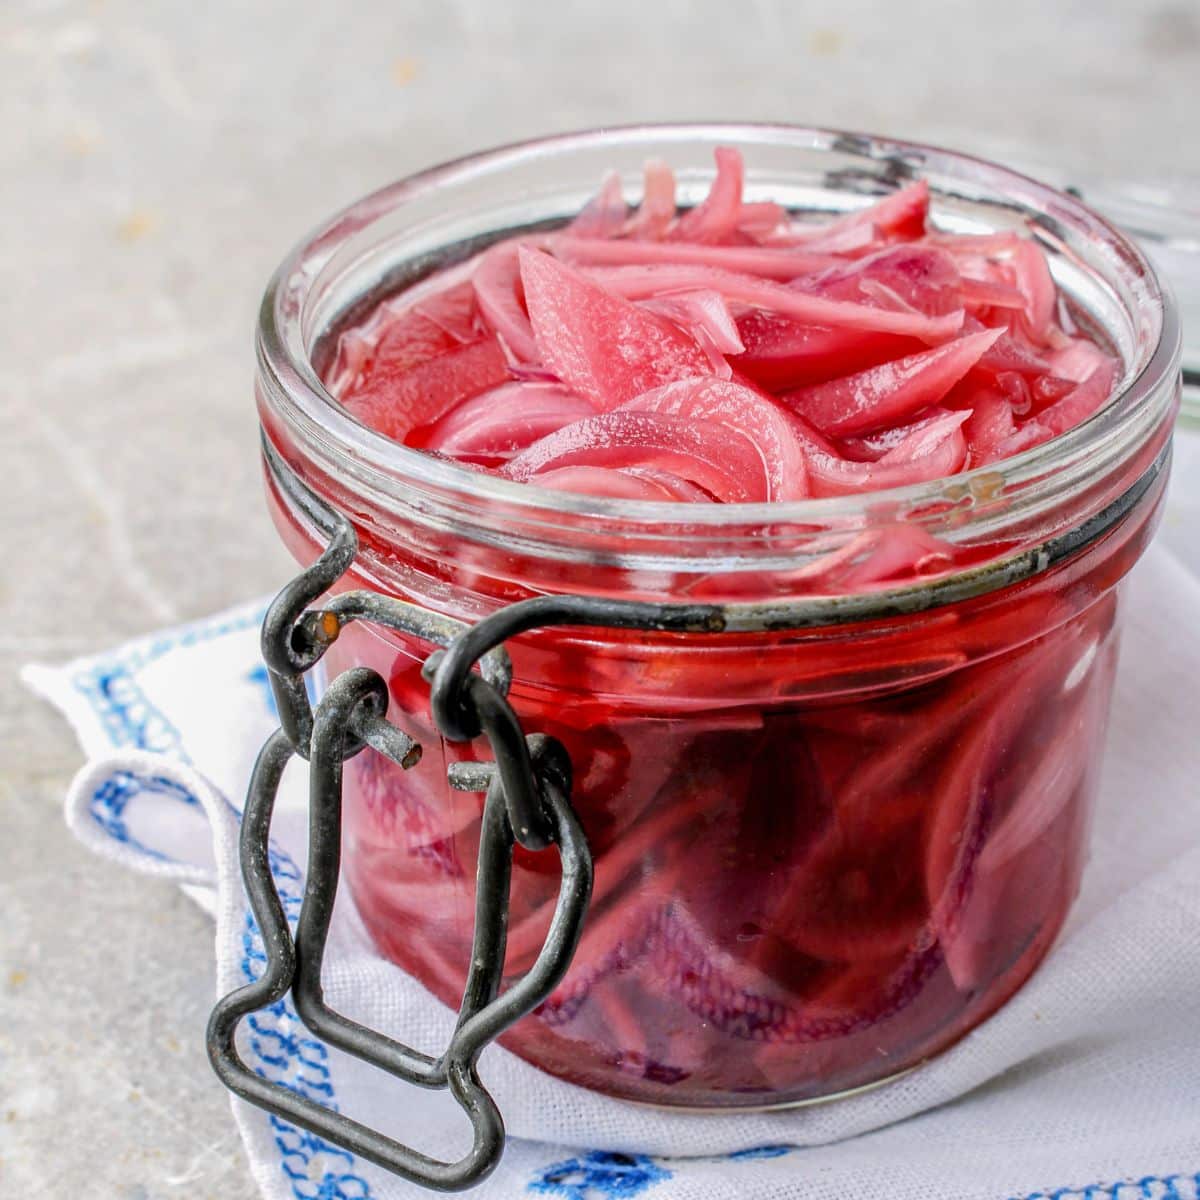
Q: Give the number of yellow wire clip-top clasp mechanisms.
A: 0